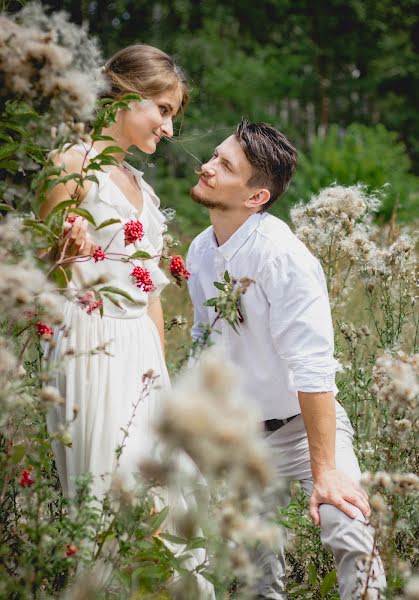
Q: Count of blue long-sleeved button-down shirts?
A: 0